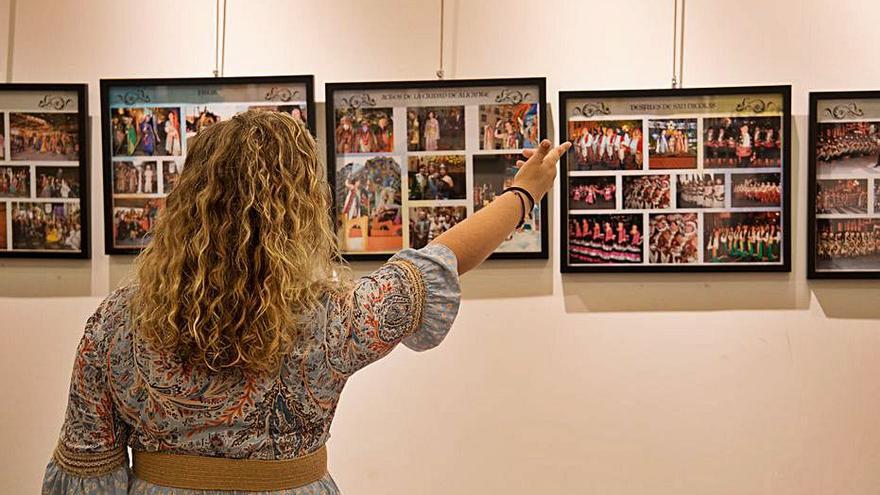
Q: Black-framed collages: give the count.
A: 5